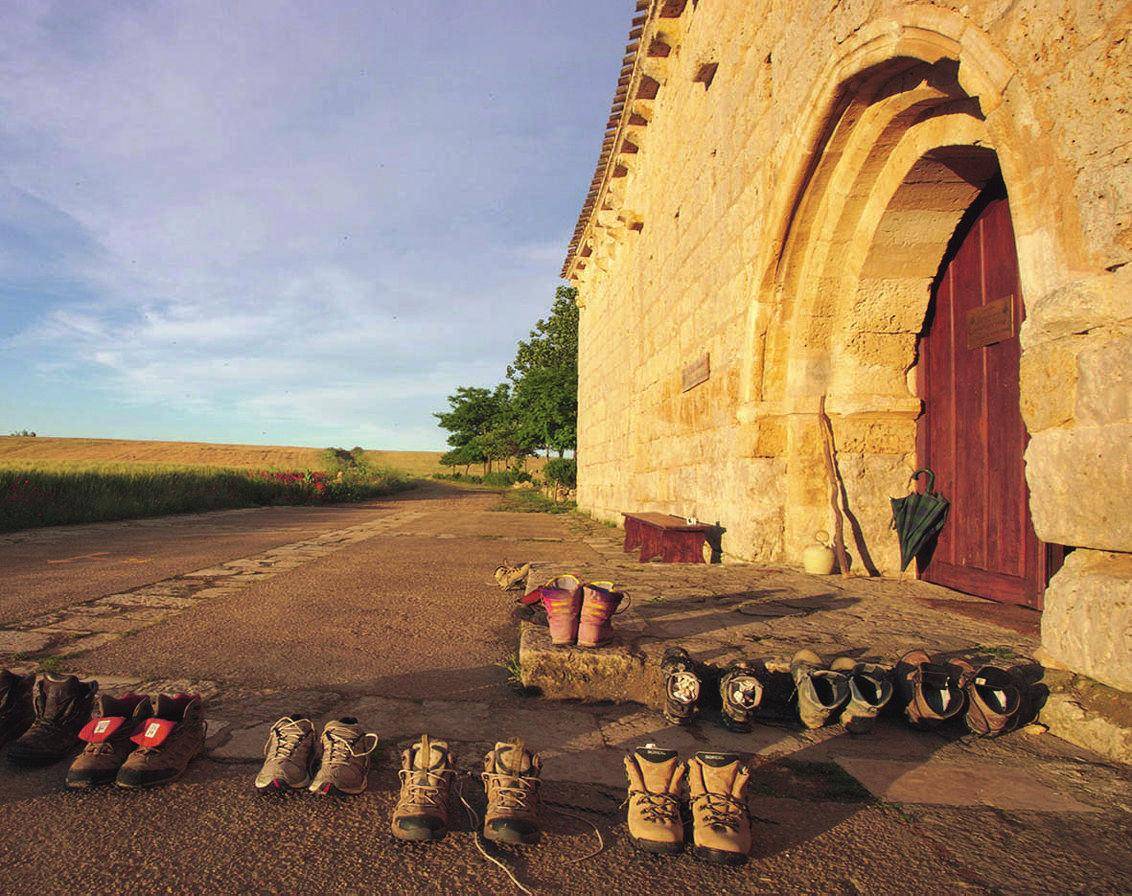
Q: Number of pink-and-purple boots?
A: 2